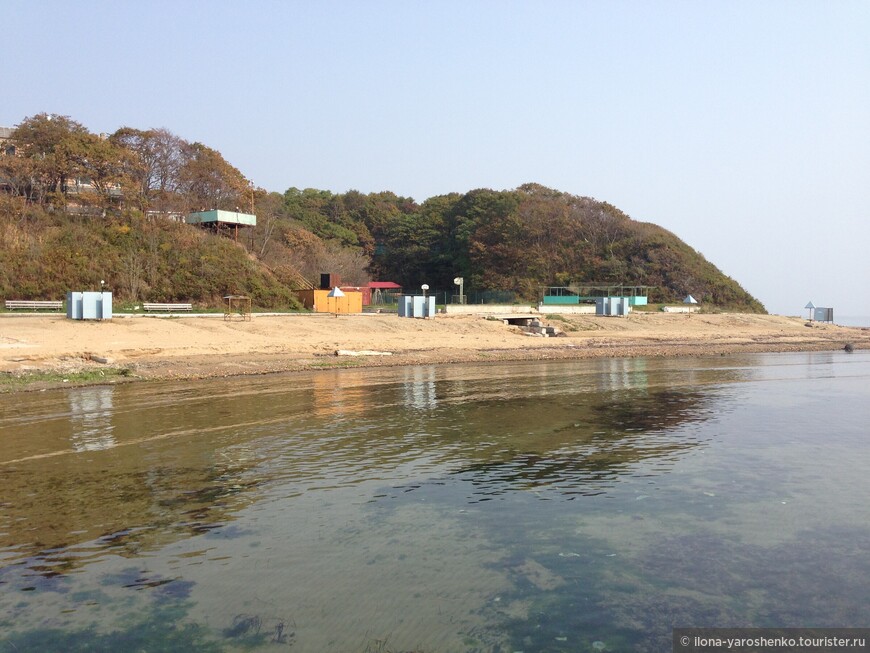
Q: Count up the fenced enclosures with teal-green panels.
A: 1